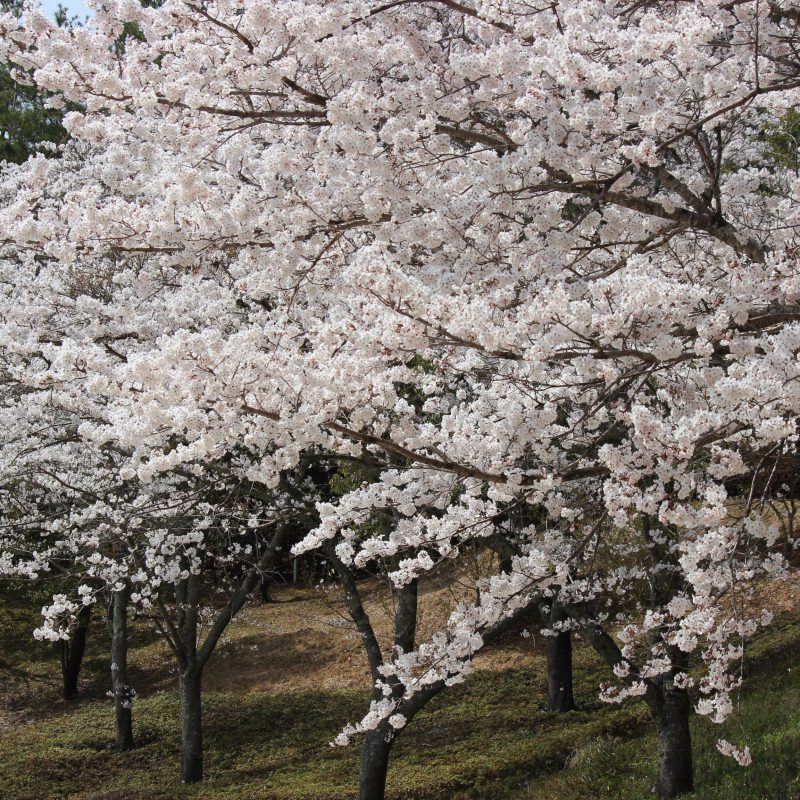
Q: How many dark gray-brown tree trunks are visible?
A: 6